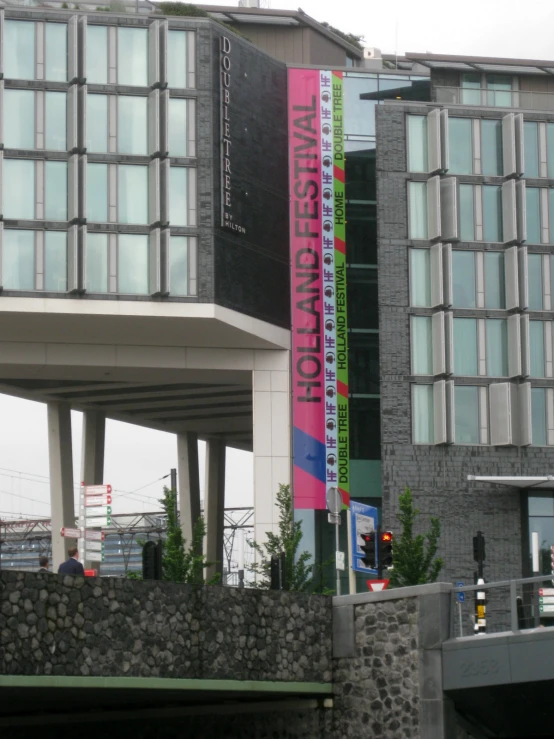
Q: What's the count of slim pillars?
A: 4